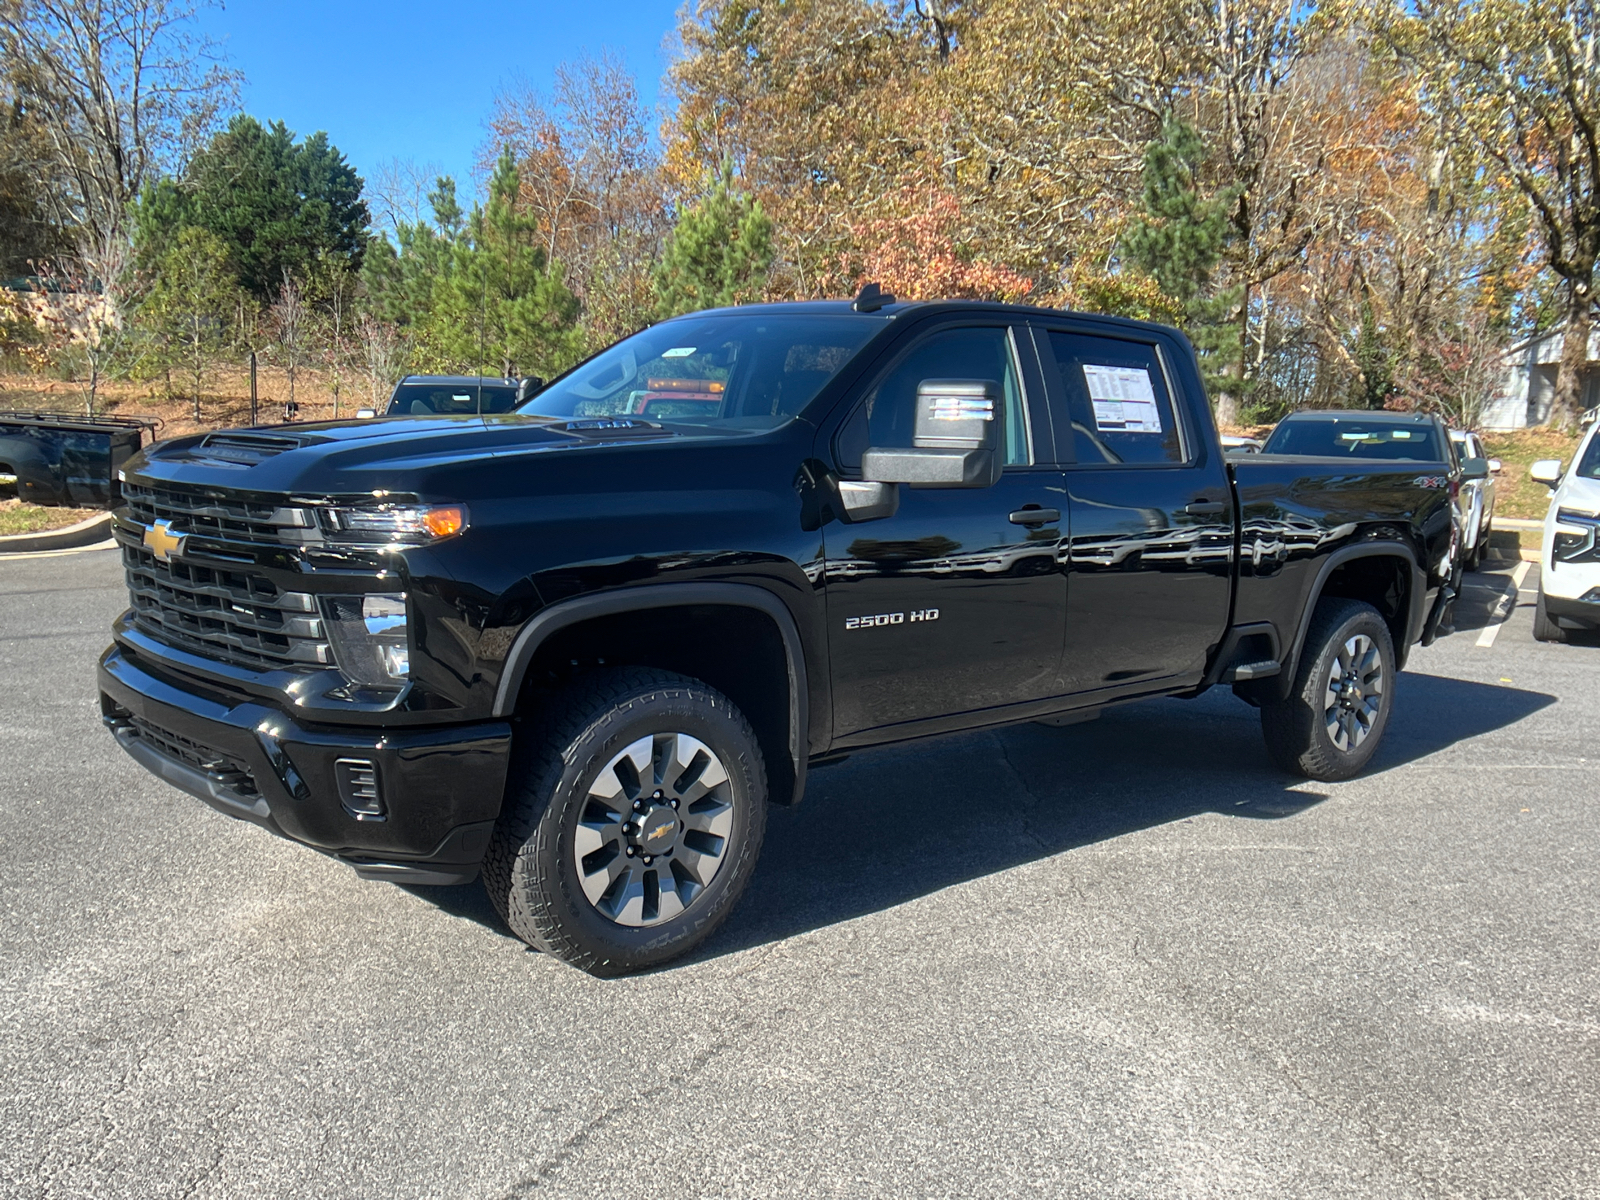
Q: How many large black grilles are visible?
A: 1